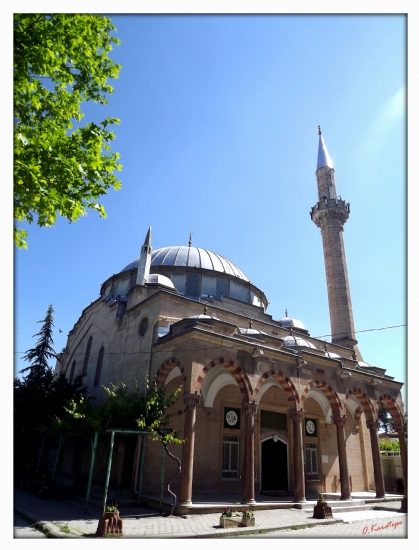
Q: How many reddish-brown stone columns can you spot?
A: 6